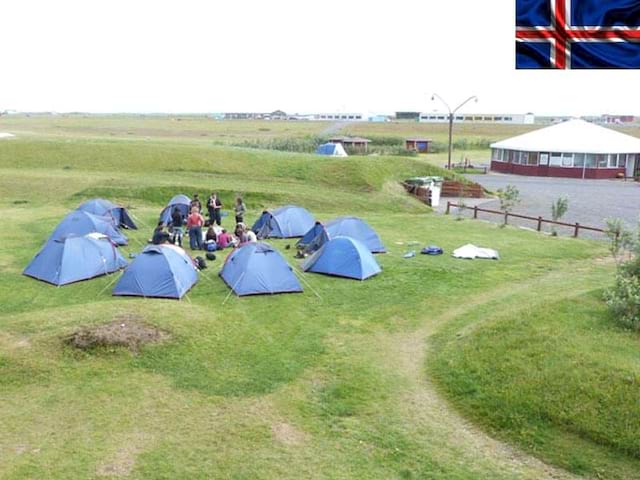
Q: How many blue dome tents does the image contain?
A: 9